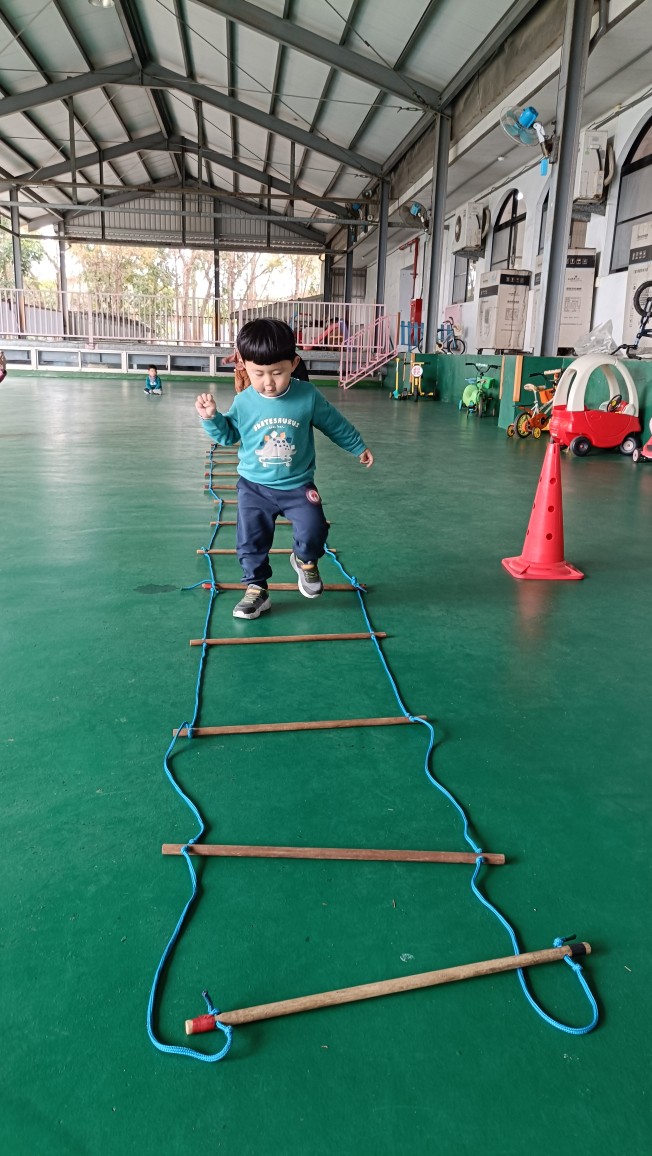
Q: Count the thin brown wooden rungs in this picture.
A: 13